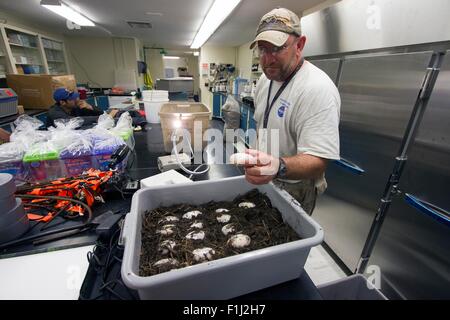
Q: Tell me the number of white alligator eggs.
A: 14